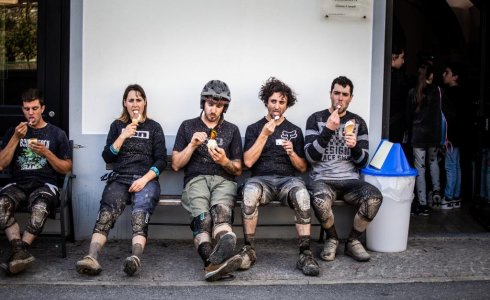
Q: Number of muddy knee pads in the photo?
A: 10